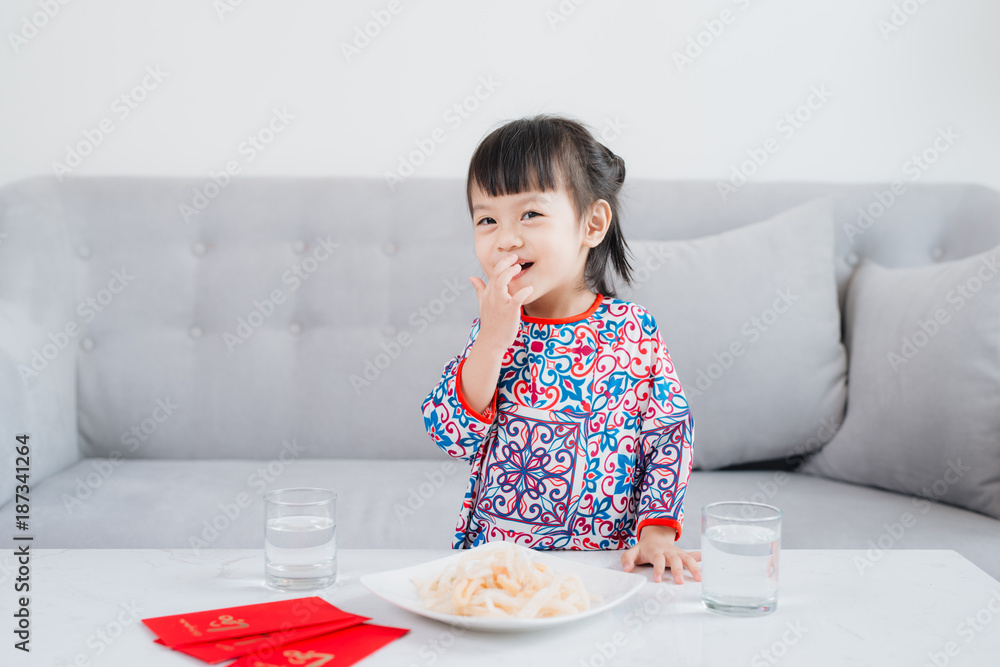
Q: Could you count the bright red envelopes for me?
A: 3